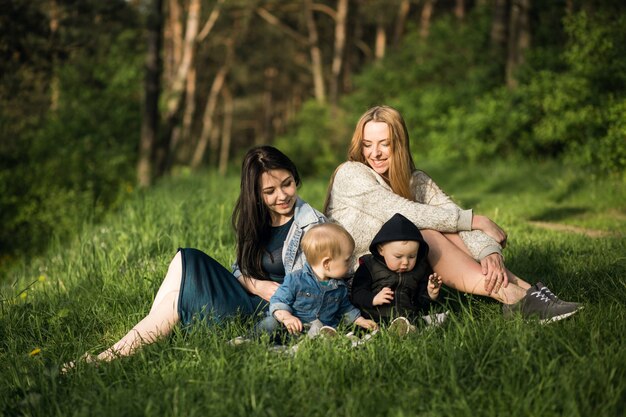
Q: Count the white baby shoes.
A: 2